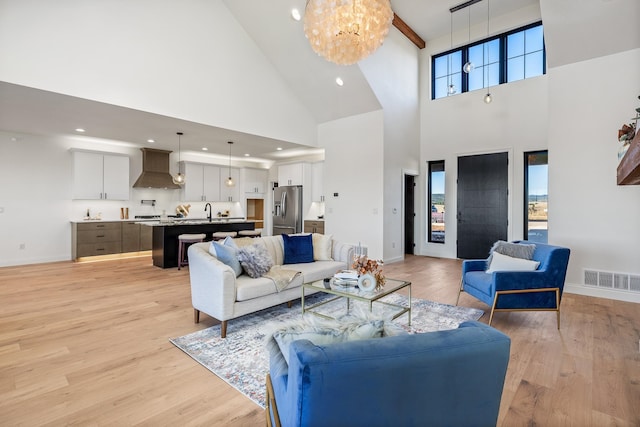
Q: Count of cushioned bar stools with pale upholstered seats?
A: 3